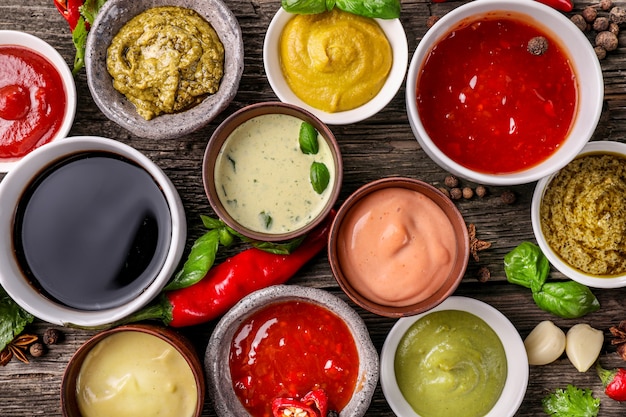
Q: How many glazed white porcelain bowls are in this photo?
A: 6